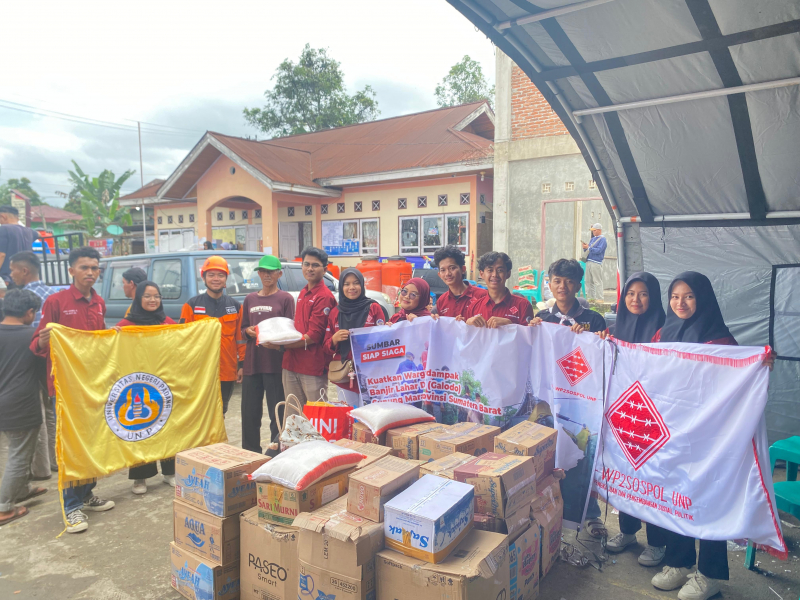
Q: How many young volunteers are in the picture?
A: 11